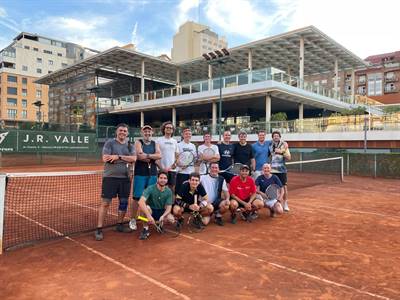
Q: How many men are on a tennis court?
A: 14